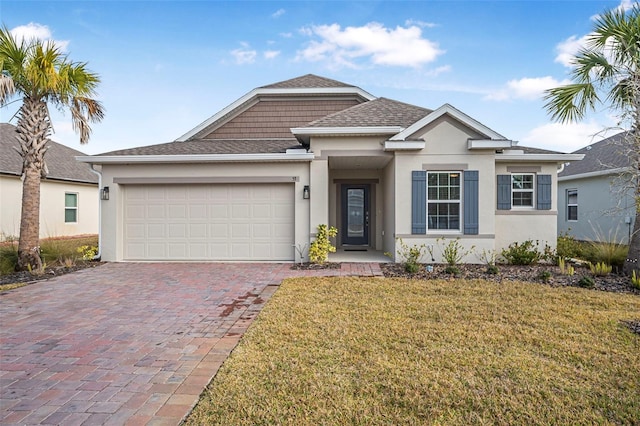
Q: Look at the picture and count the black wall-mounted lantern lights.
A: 2